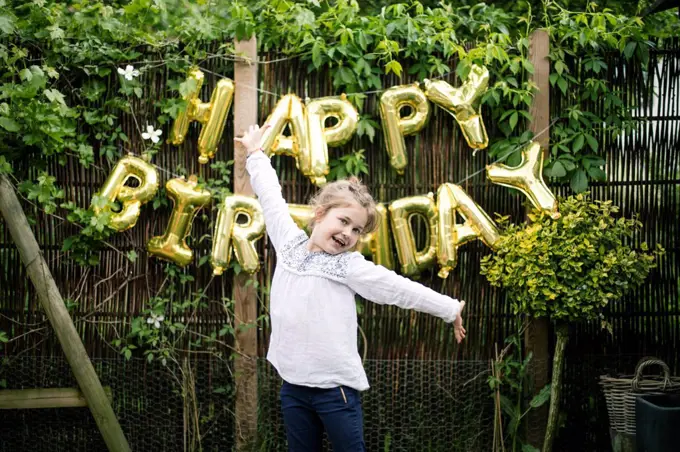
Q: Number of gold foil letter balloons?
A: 13